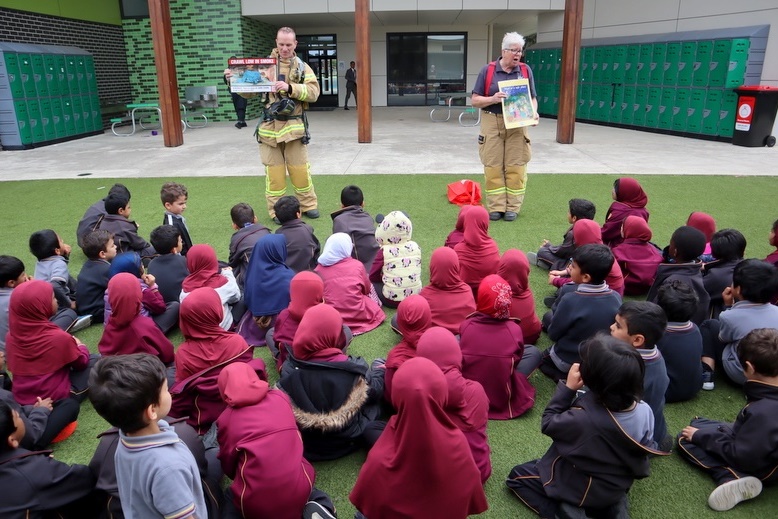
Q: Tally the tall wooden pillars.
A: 3